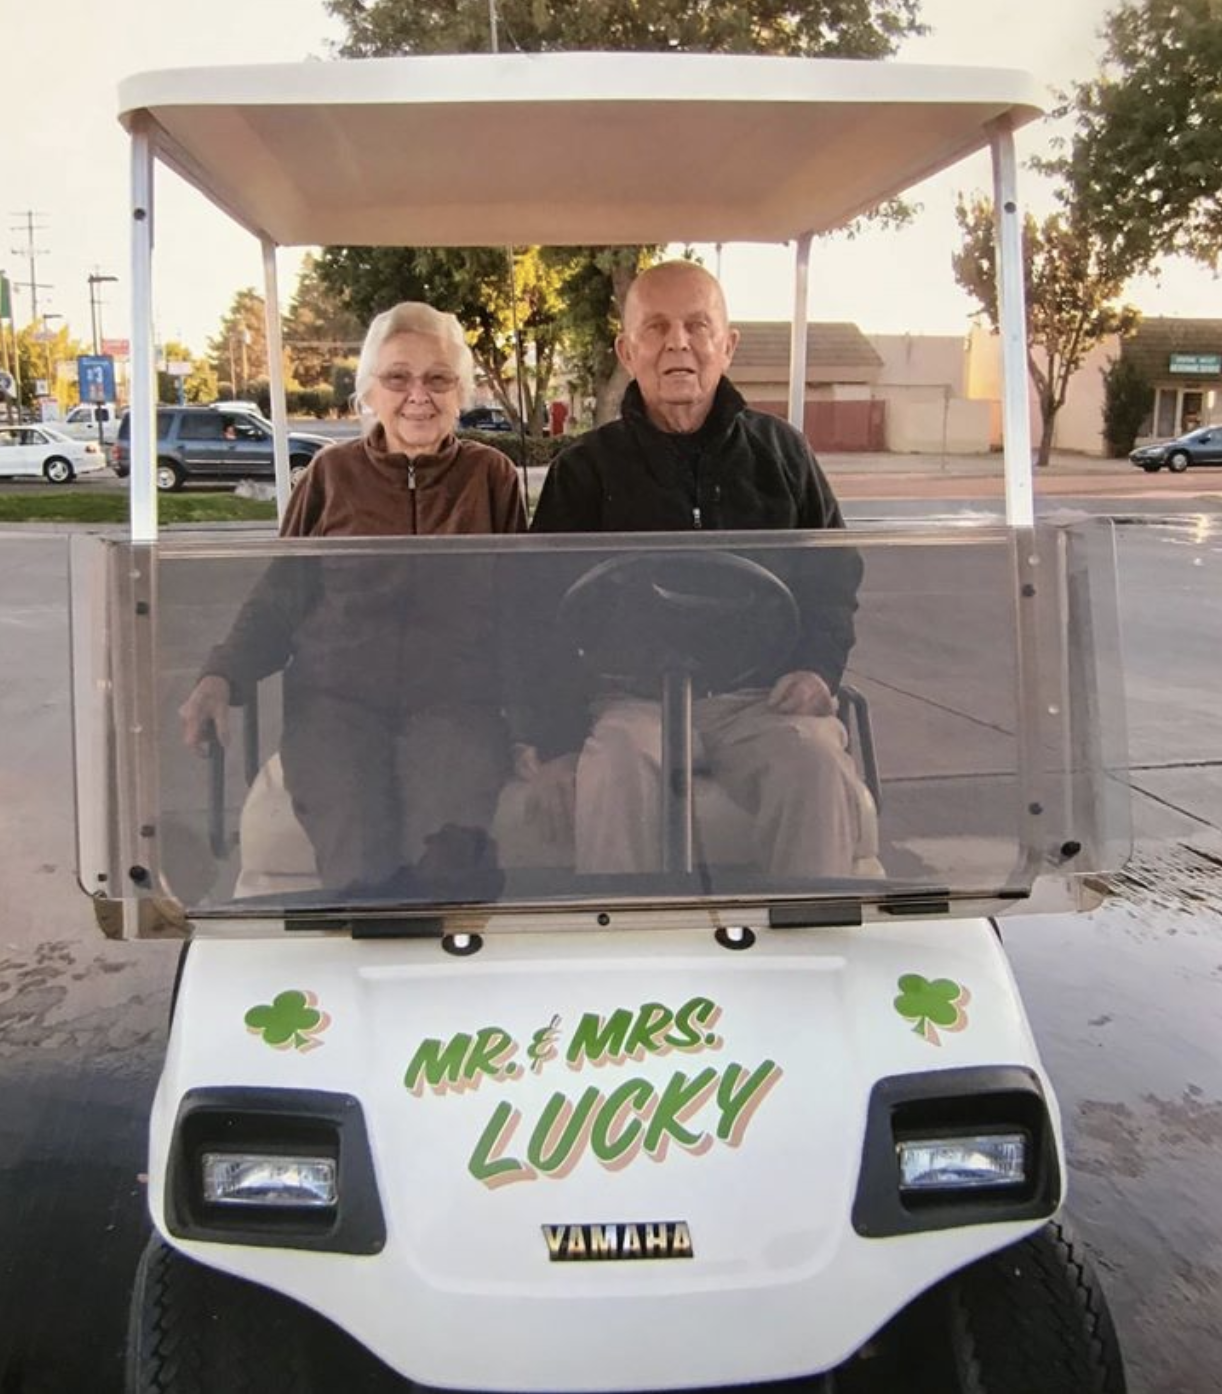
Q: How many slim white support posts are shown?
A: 4